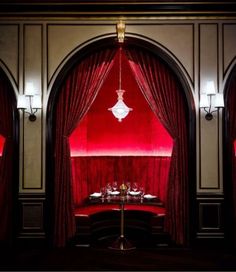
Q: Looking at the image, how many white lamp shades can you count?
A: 6